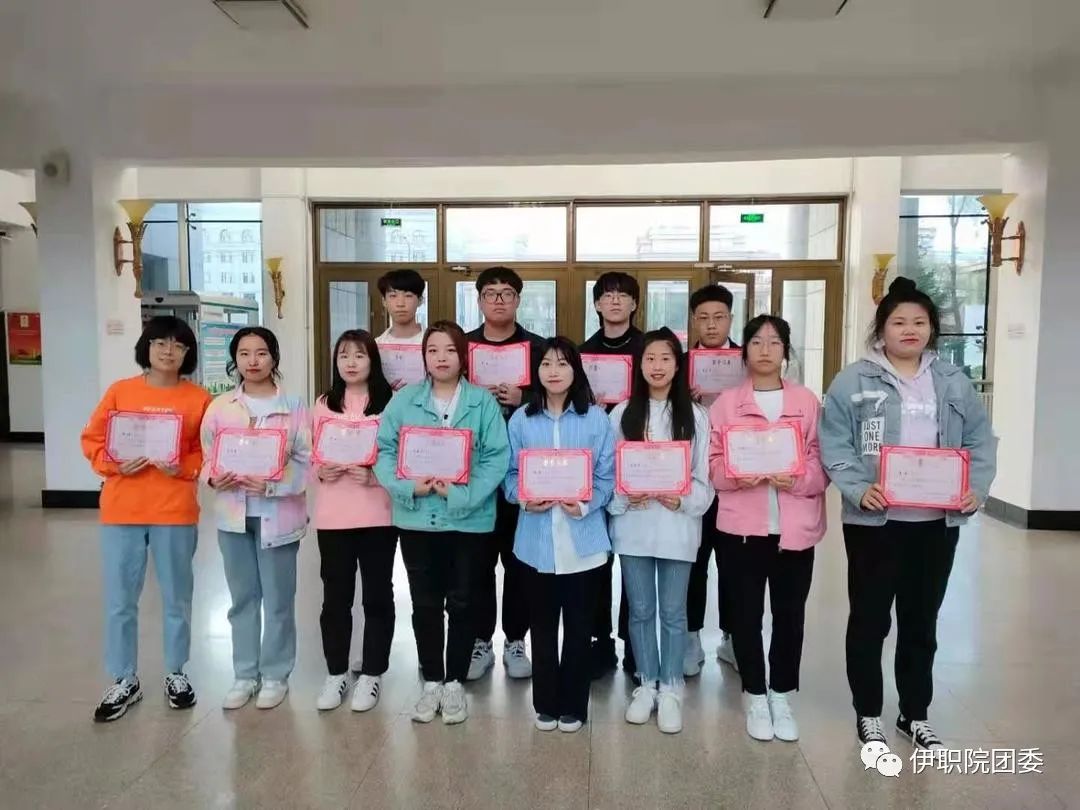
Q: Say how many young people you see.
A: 12